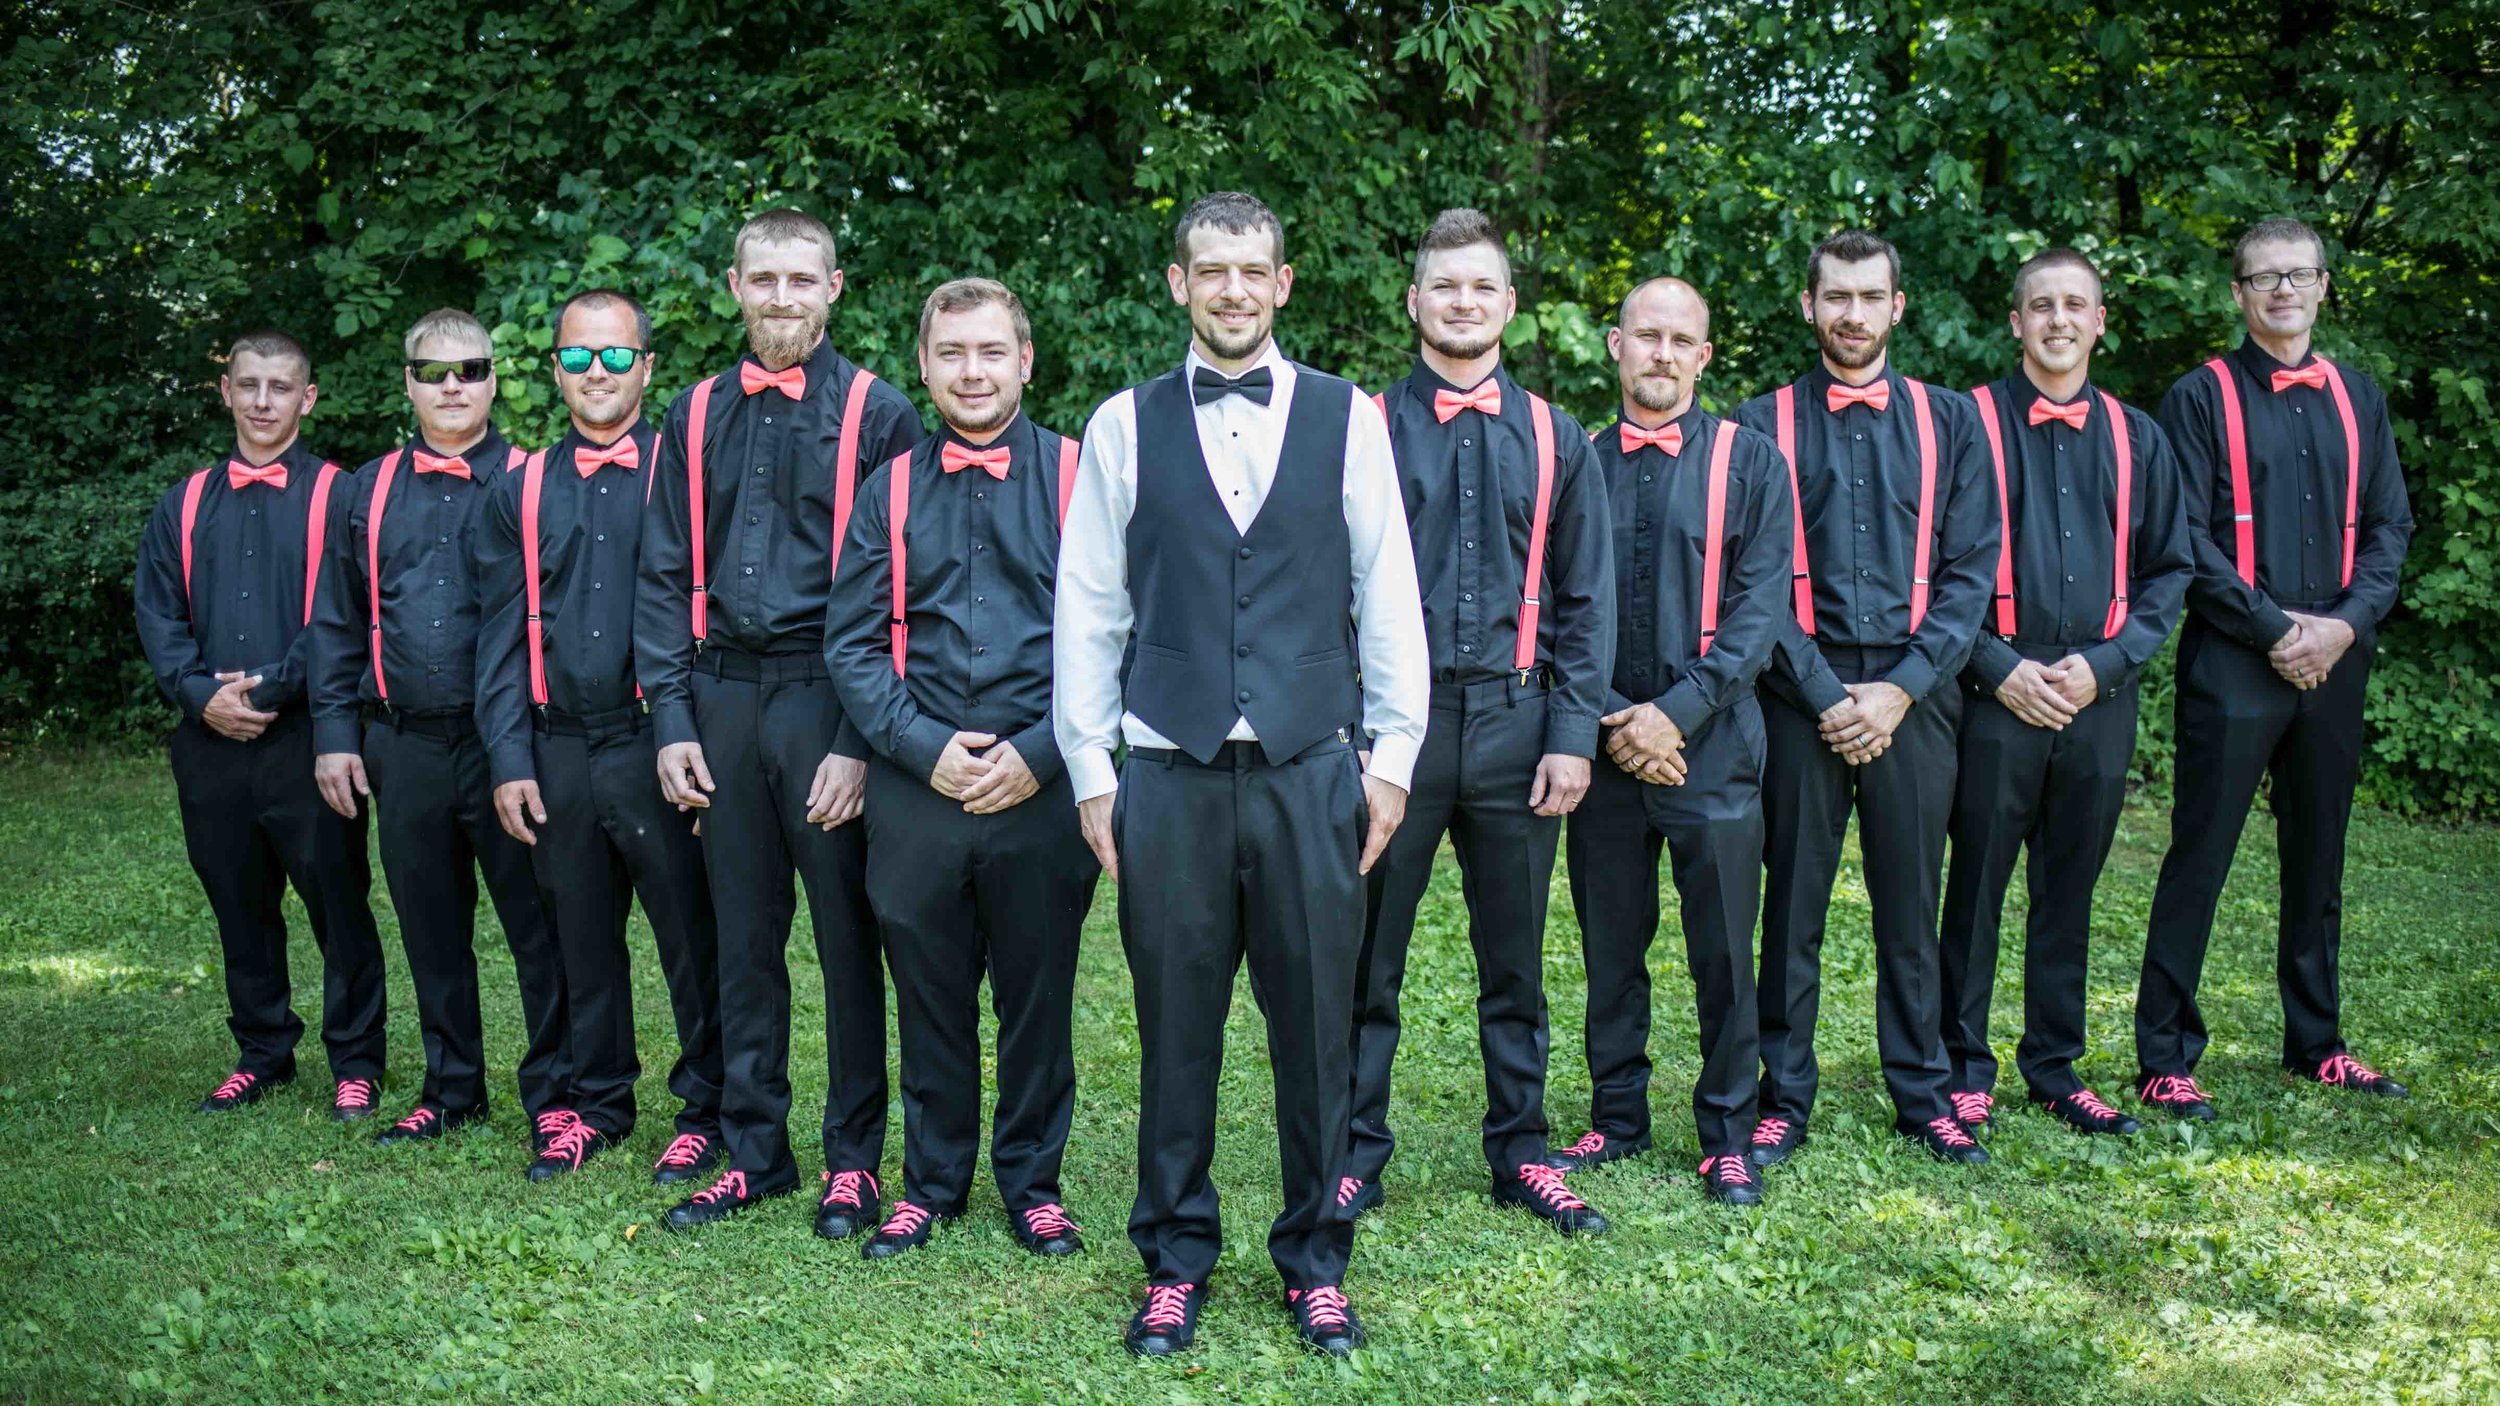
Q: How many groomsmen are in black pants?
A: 10